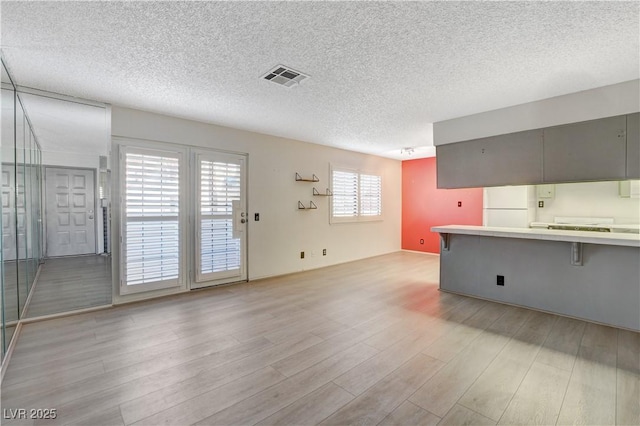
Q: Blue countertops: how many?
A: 0